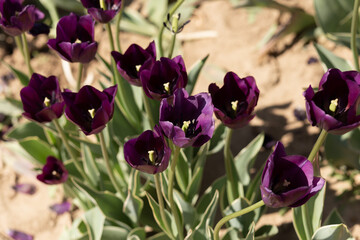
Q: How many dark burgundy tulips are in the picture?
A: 13